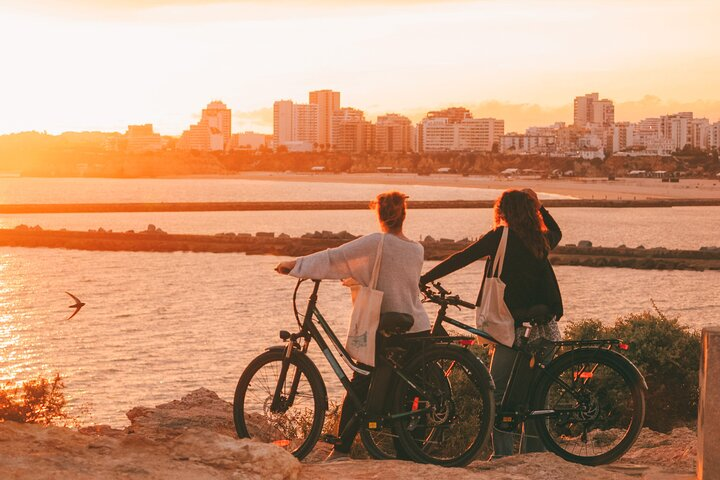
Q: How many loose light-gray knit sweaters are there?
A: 1